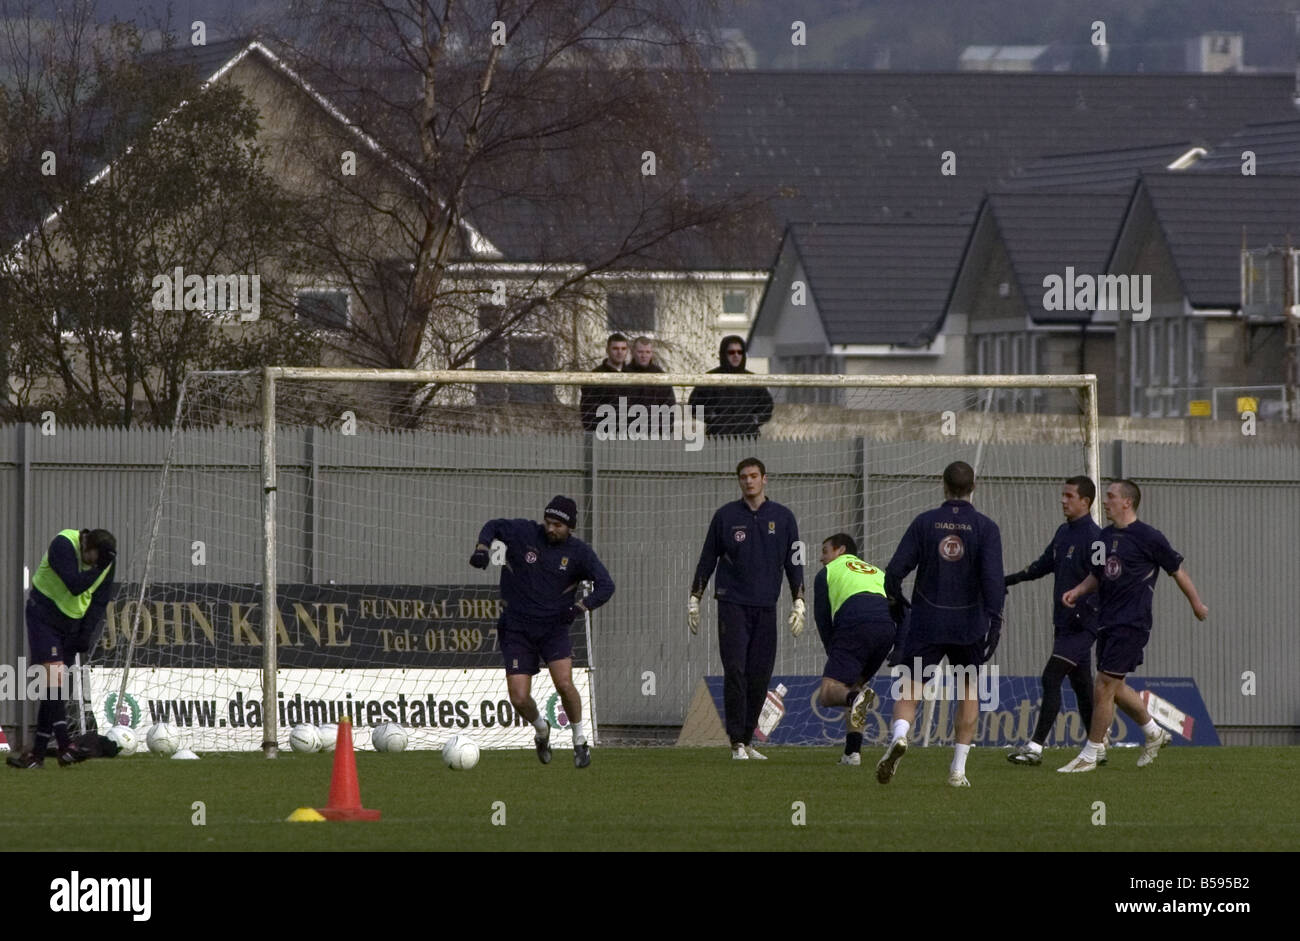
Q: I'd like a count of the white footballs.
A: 6